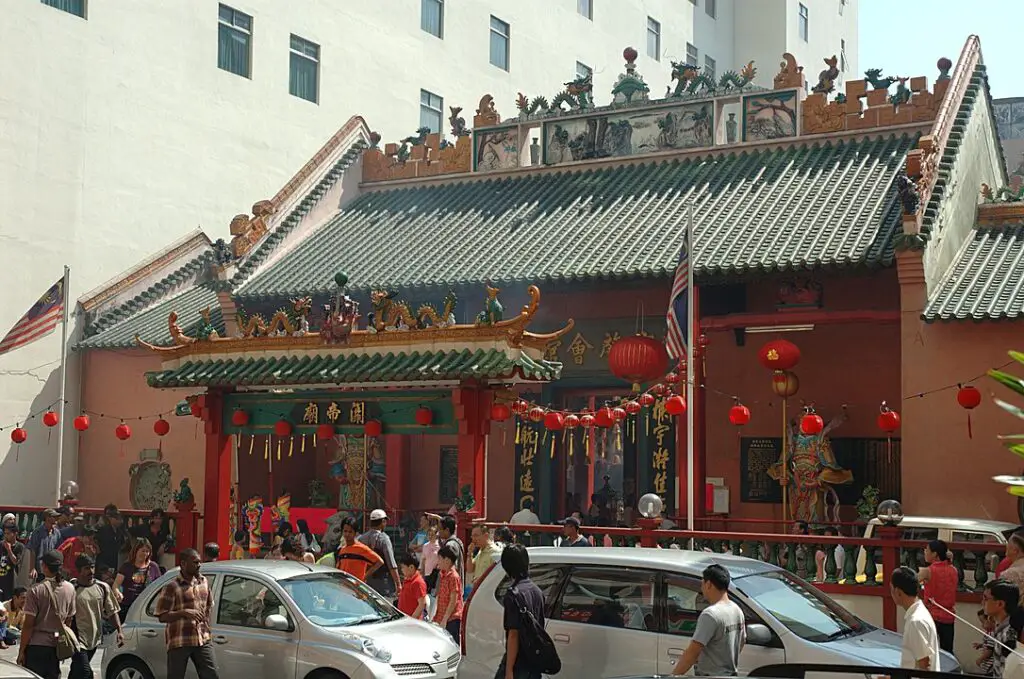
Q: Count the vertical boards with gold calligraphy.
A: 2